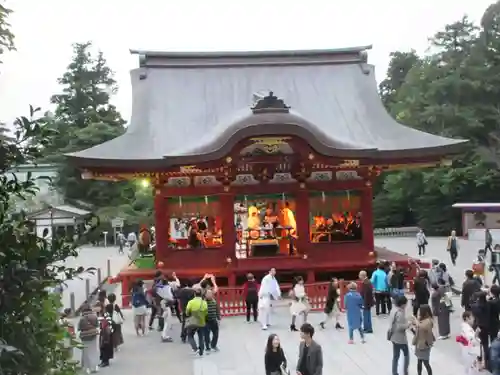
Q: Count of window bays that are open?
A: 3